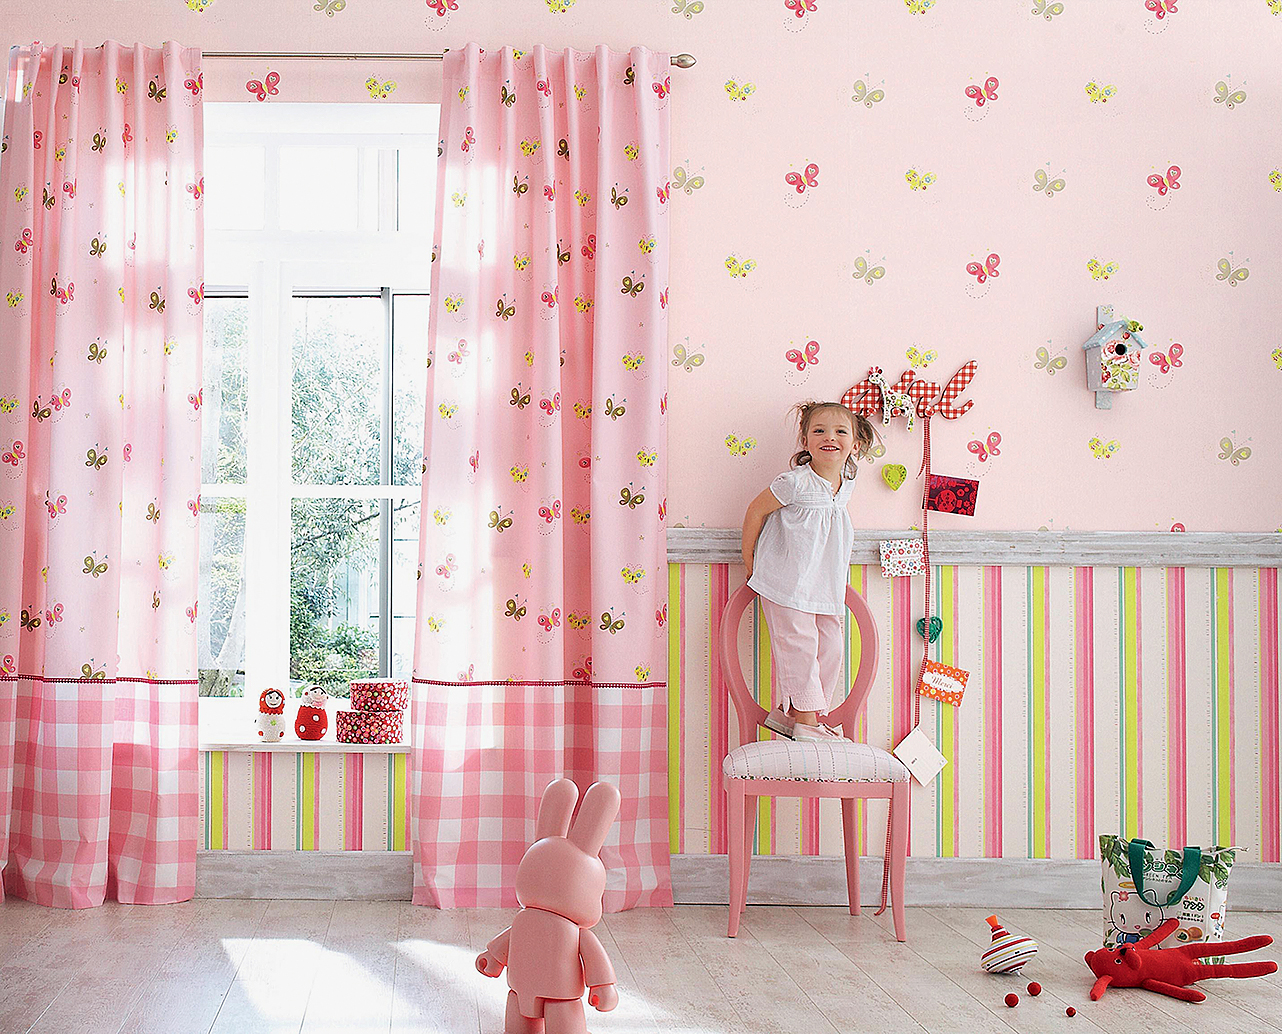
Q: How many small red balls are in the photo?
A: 3